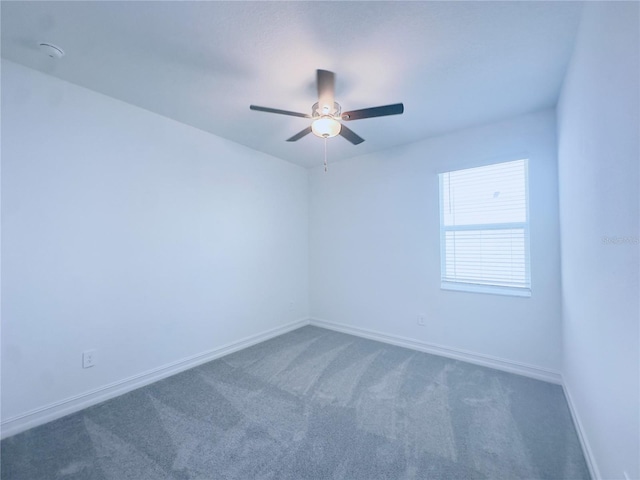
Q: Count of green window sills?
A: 0